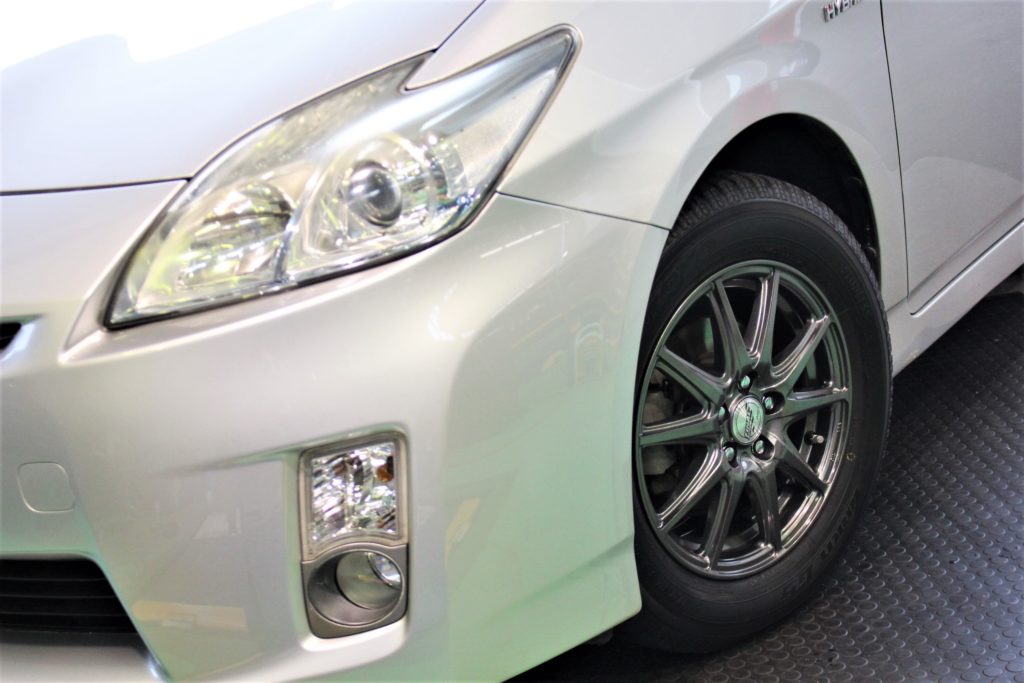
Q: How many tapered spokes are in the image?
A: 10